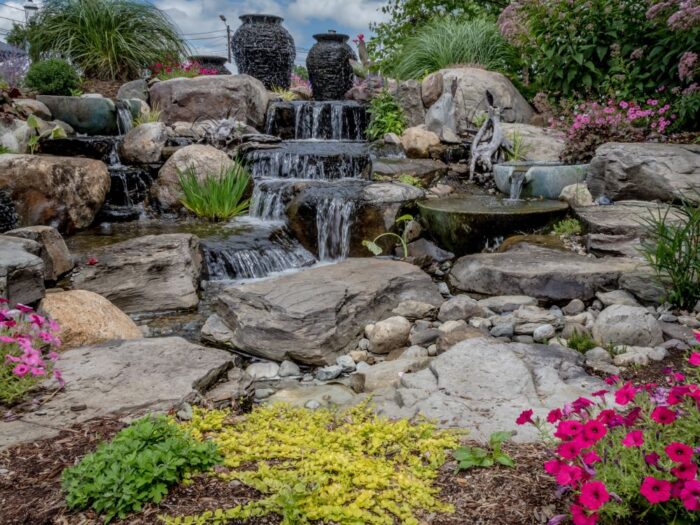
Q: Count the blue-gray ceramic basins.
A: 2